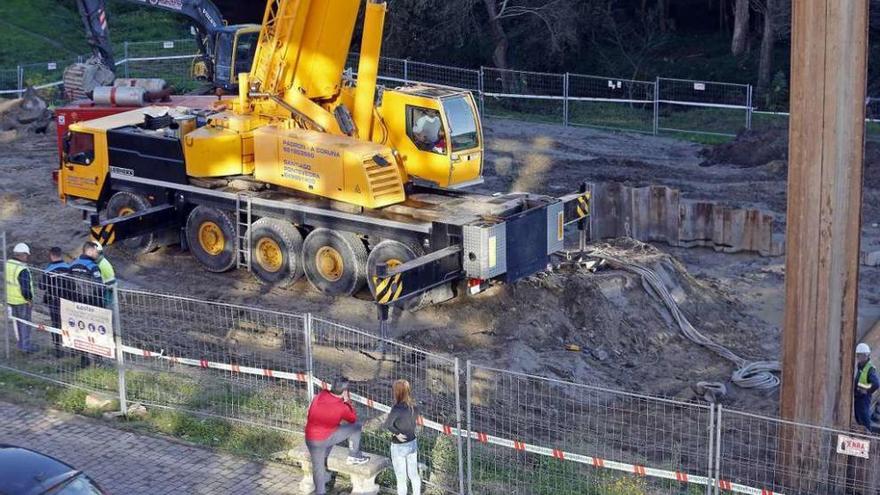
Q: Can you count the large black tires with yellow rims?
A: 5